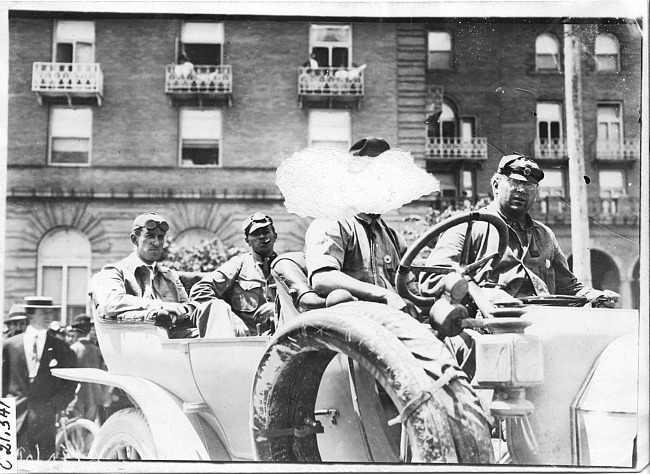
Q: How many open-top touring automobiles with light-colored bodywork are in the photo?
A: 1